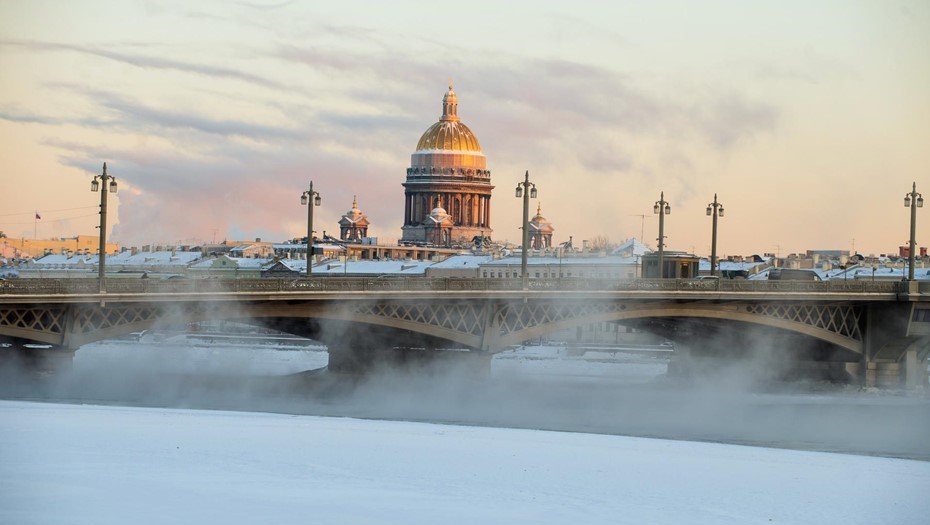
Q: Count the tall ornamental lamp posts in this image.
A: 6